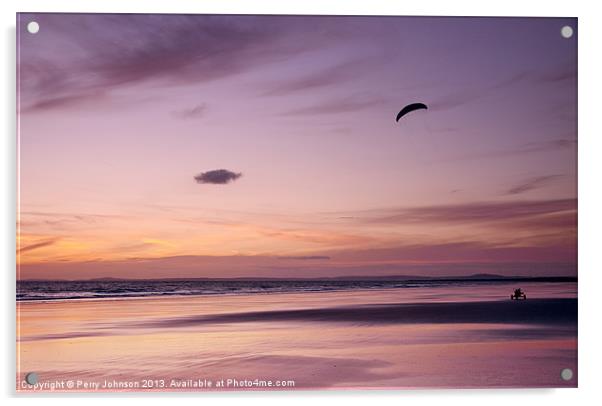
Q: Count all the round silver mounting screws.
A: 4